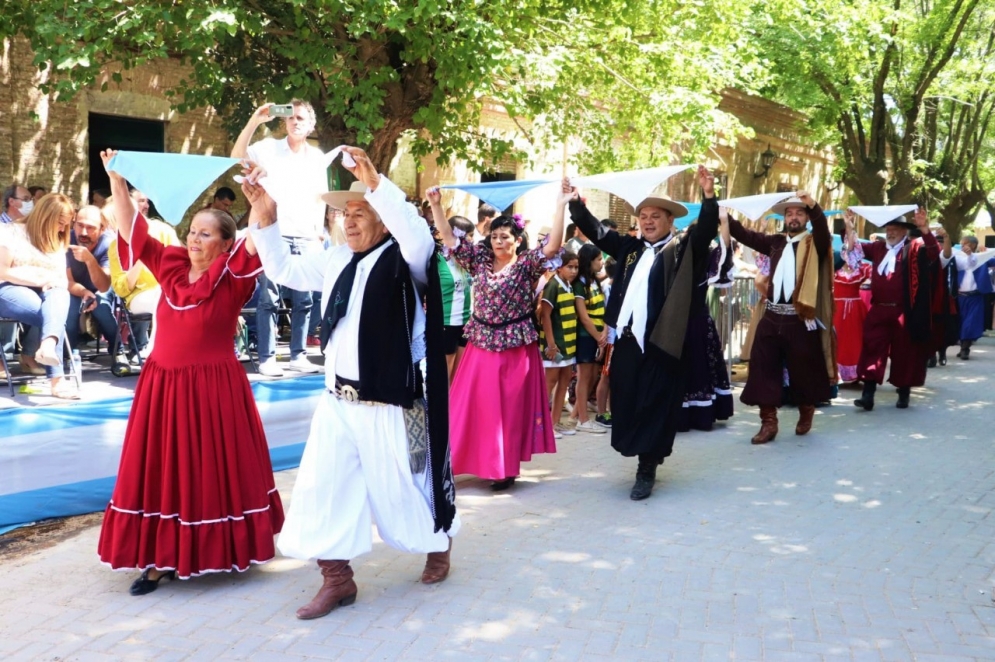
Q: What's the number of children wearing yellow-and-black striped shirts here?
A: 2